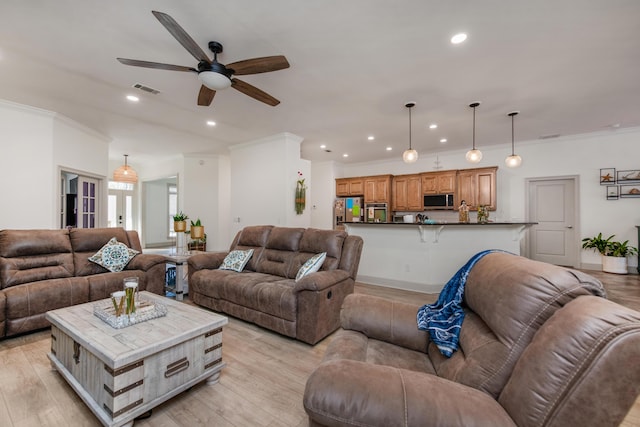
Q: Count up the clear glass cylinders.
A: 2